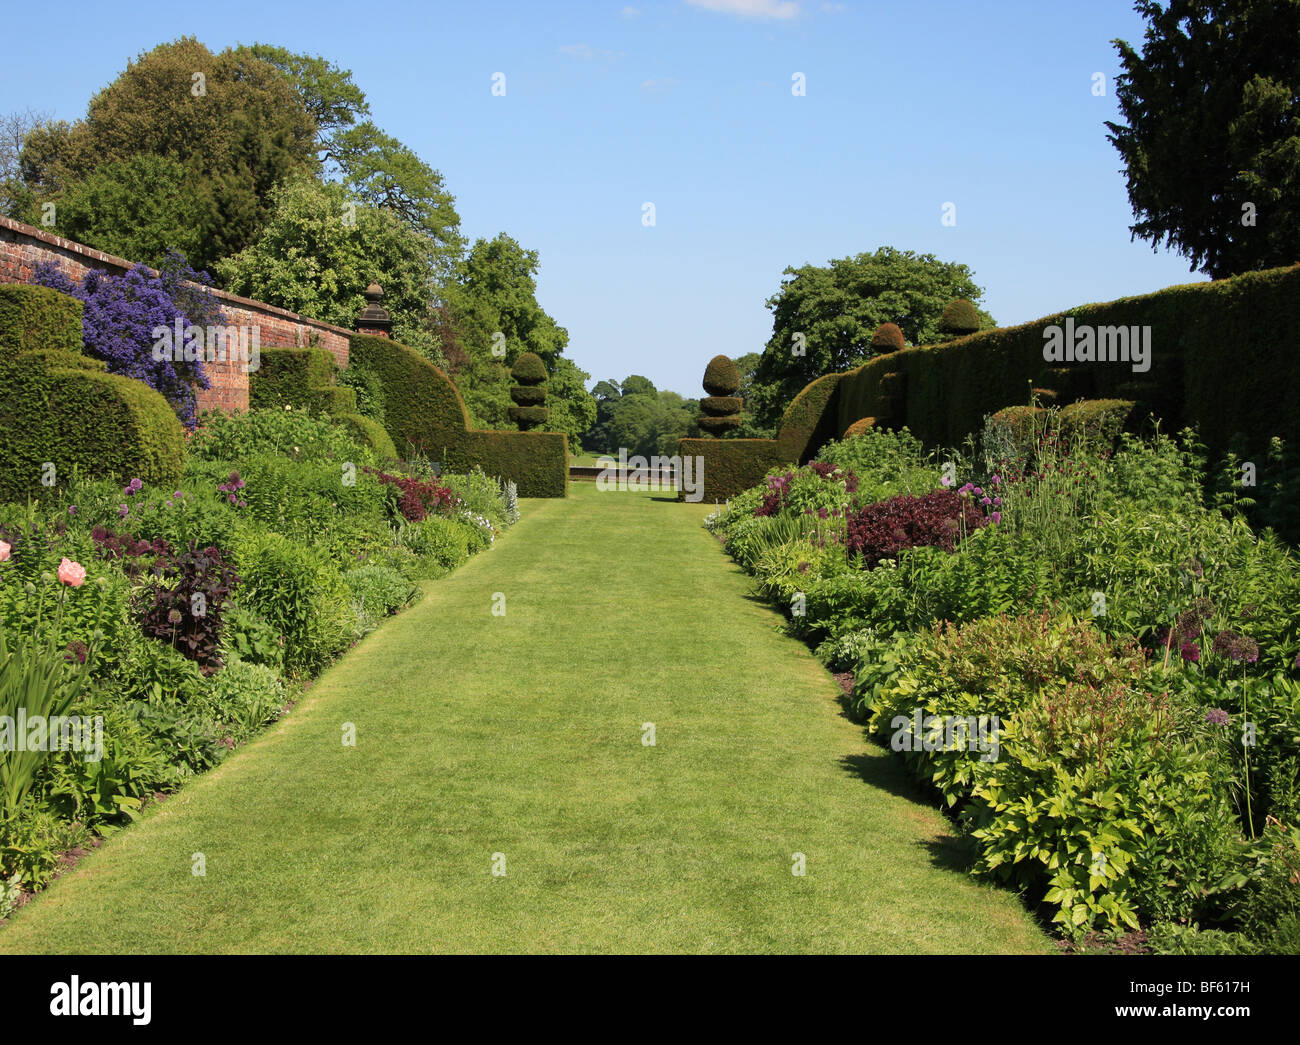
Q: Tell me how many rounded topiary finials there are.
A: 4